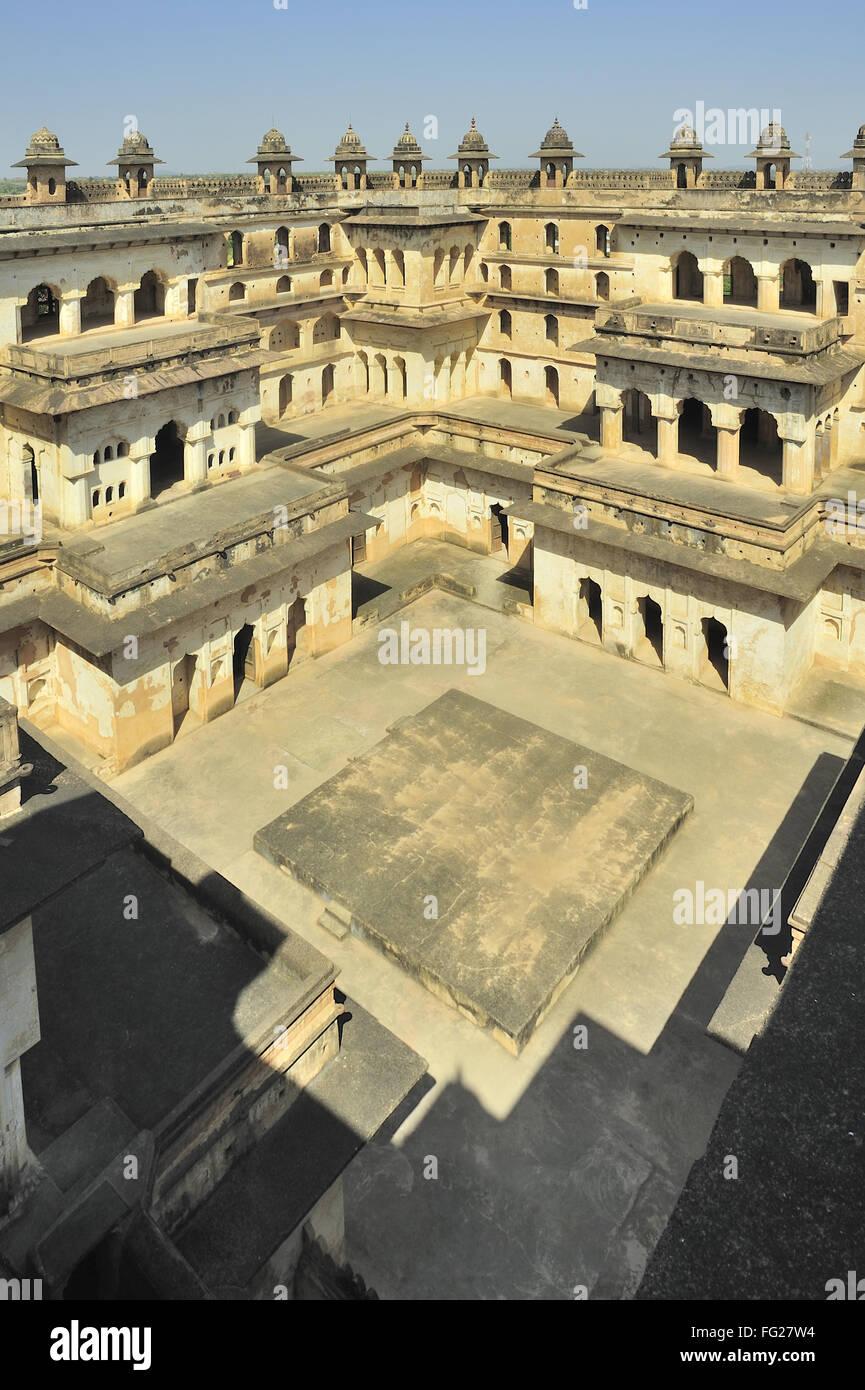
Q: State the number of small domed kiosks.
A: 10